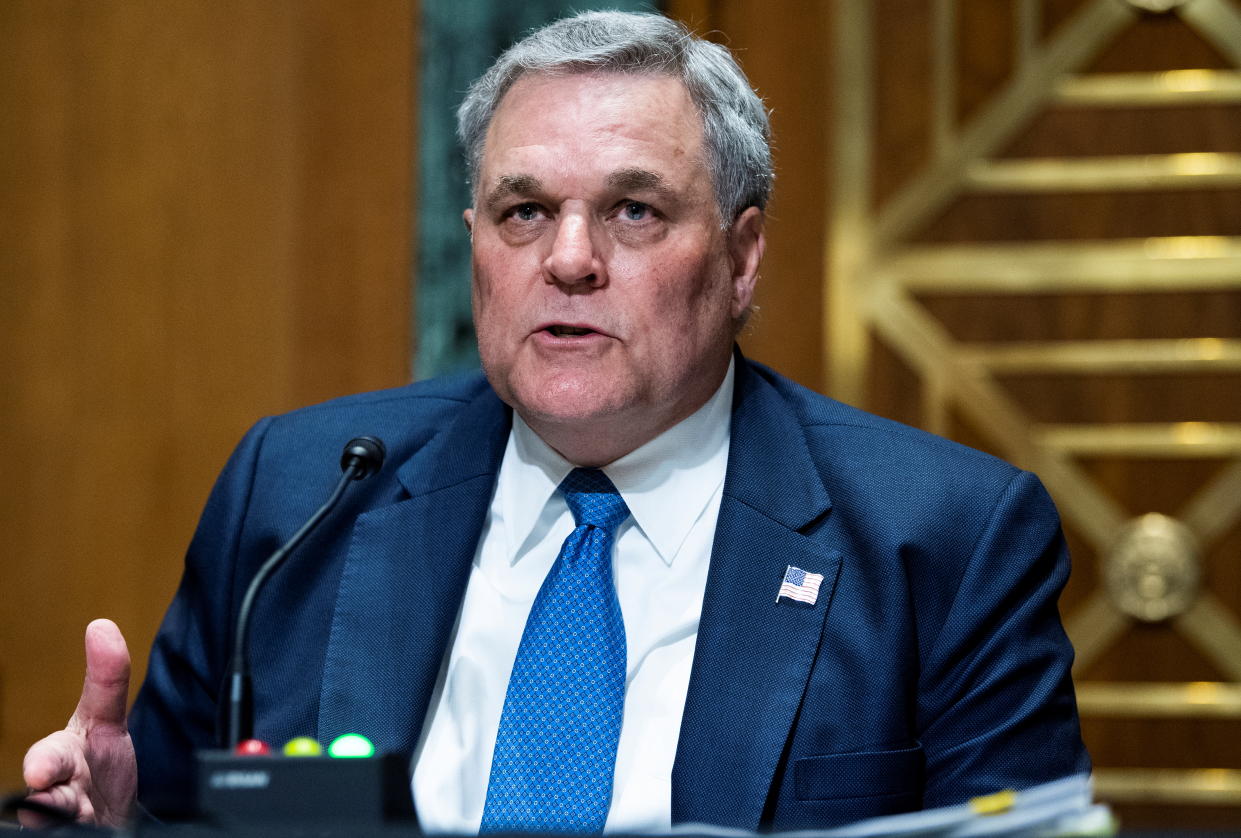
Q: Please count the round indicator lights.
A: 3